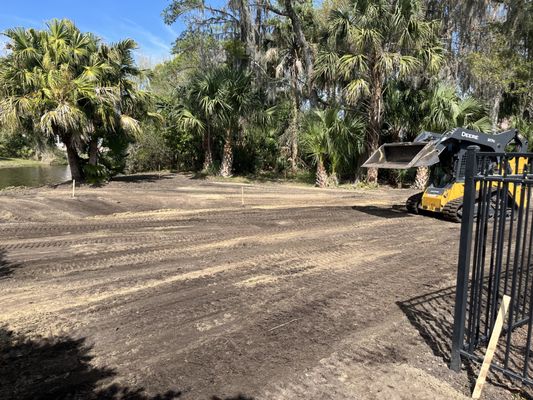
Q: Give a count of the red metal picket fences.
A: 0